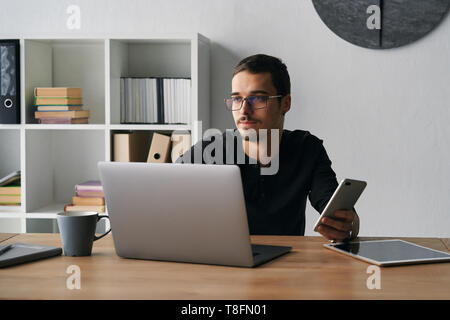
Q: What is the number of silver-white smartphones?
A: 1